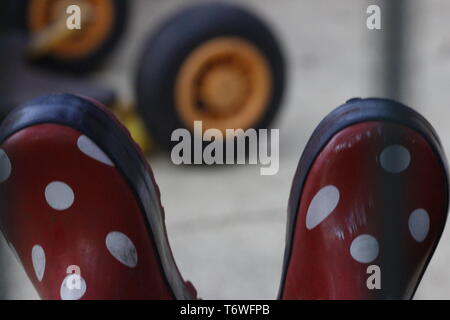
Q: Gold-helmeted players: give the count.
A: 0